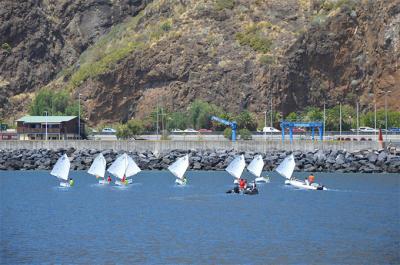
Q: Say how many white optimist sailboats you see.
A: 8